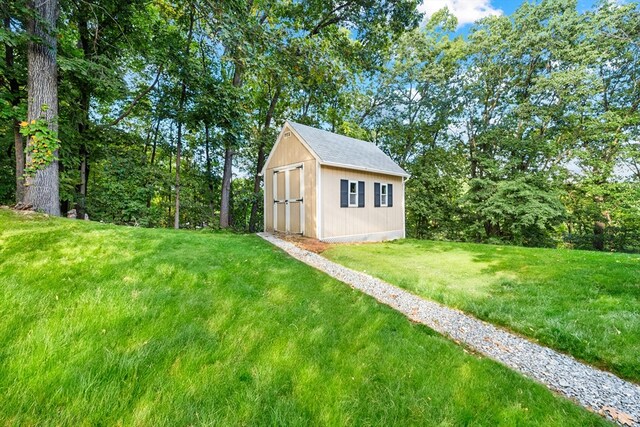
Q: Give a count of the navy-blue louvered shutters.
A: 4